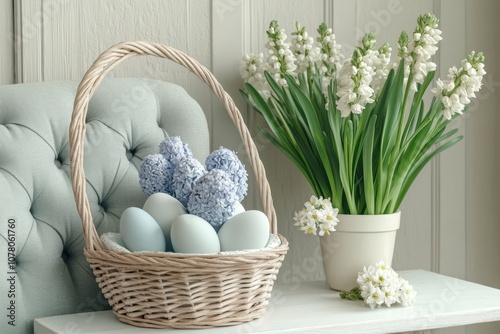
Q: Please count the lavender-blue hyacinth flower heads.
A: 5